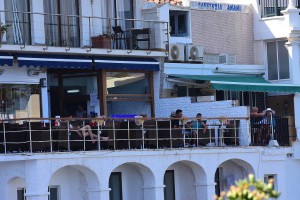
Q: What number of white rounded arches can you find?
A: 5